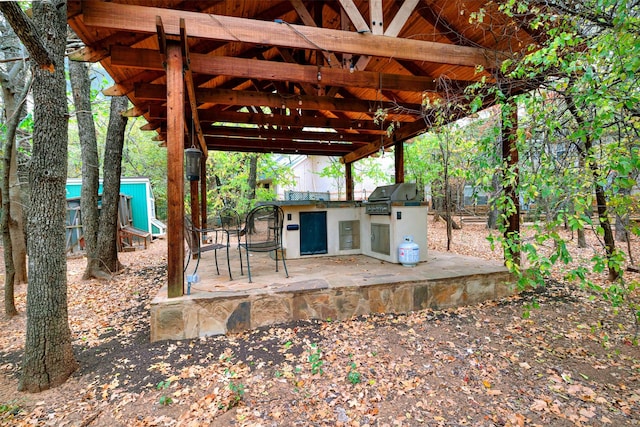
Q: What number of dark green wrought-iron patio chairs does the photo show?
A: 3